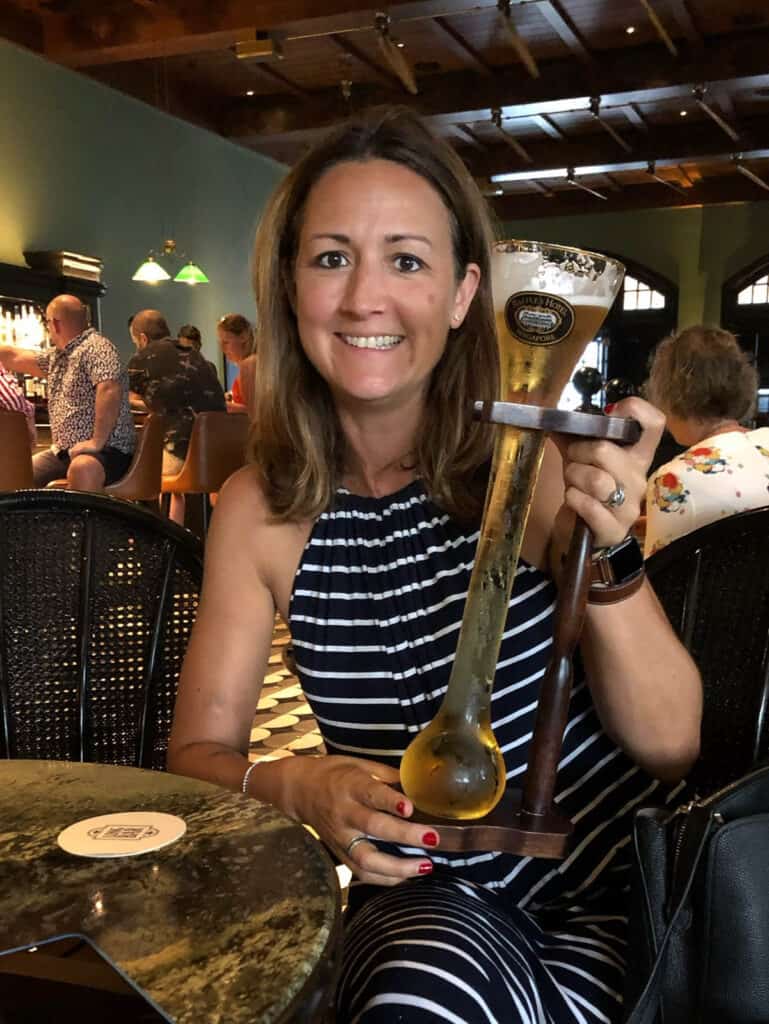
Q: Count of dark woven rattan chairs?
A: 2